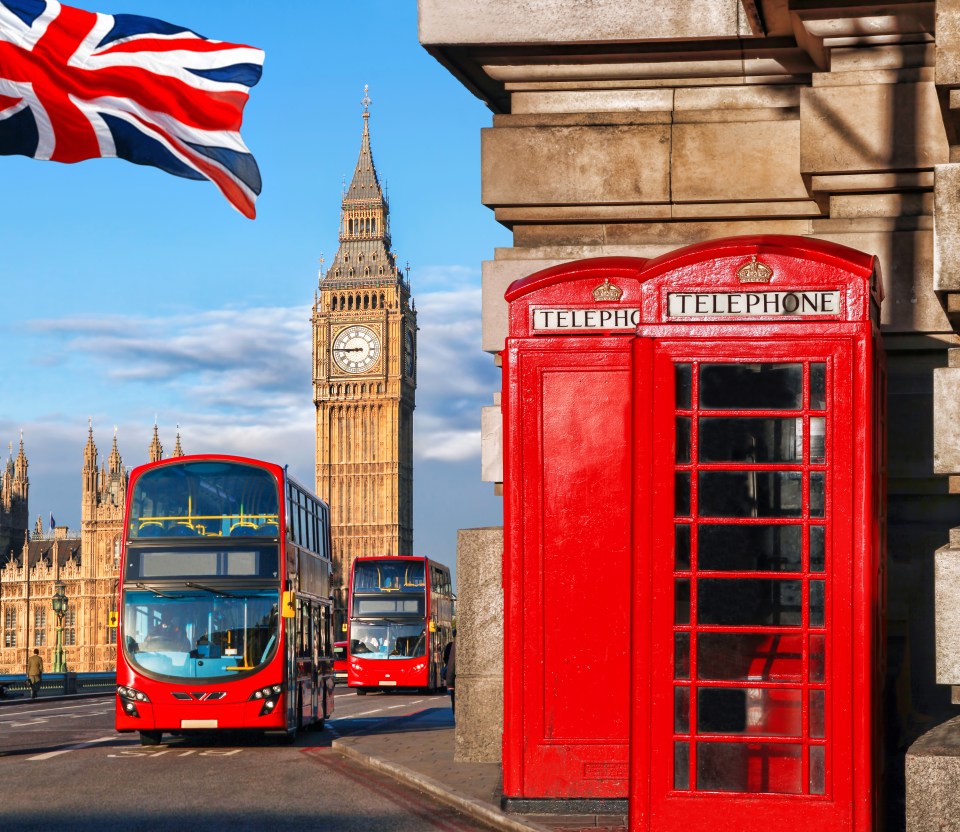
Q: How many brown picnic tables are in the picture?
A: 0